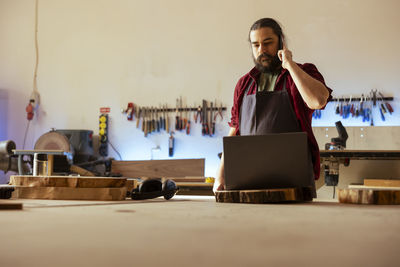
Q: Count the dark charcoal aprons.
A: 1